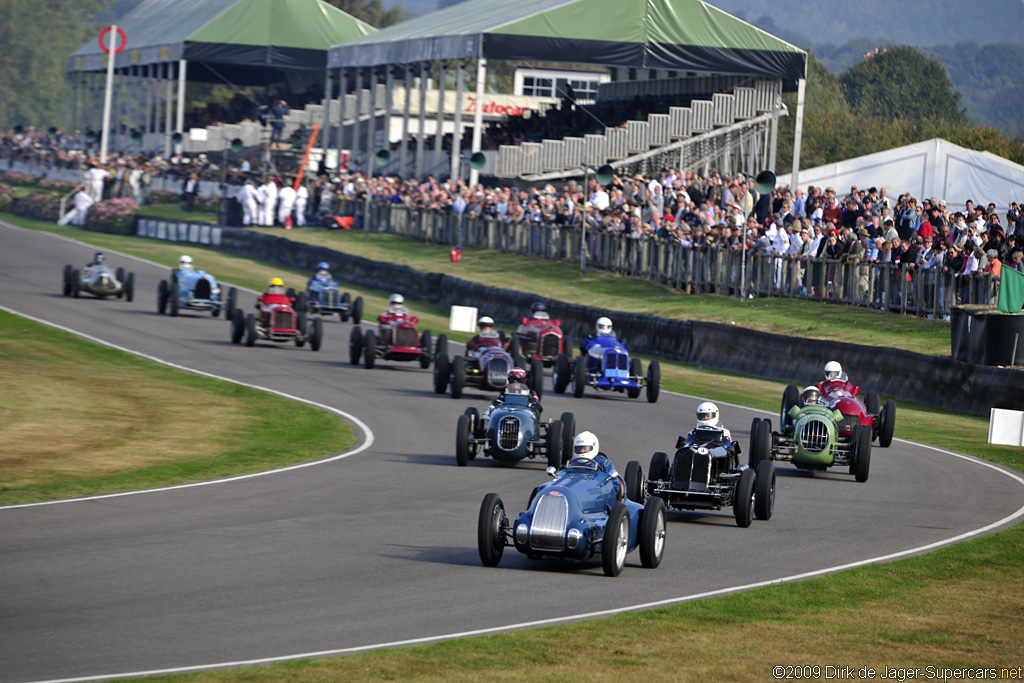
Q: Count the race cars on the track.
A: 13